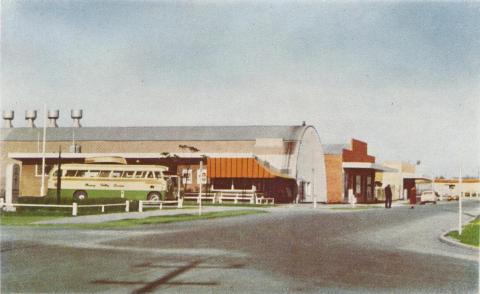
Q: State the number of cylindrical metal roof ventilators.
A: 4